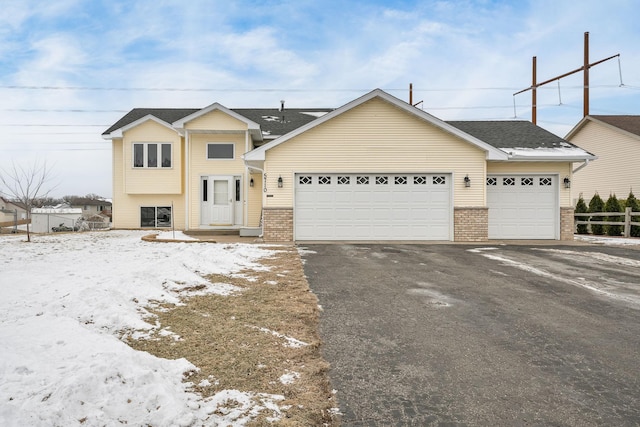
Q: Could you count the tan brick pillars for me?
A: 3